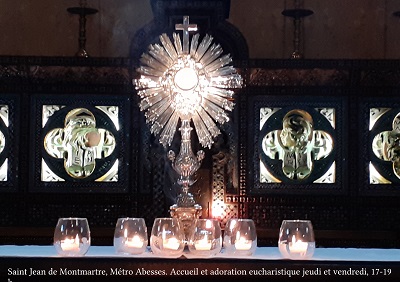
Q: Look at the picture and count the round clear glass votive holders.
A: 6